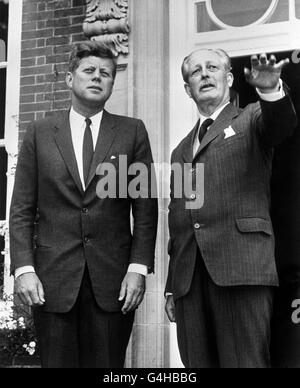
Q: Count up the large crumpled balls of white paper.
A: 0